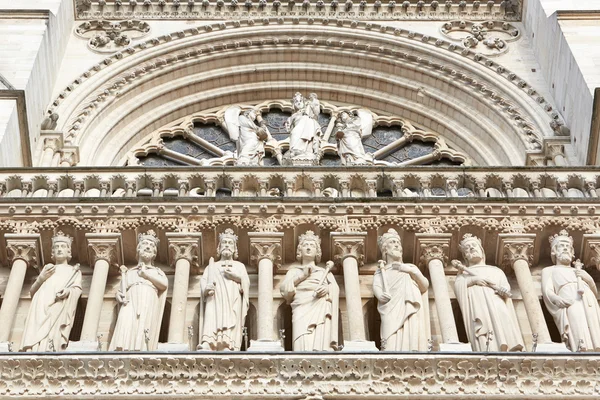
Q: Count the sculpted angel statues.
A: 2